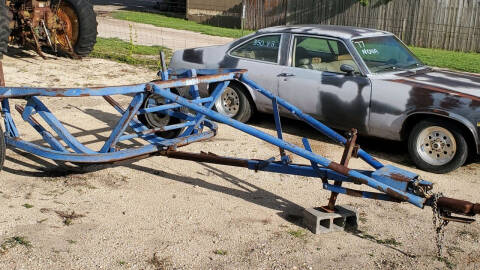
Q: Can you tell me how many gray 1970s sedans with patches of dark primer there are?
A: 1